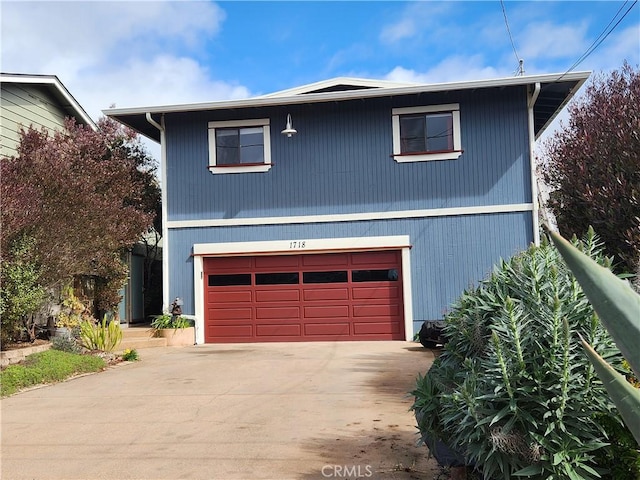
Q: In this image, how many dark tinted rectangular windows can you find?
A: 4